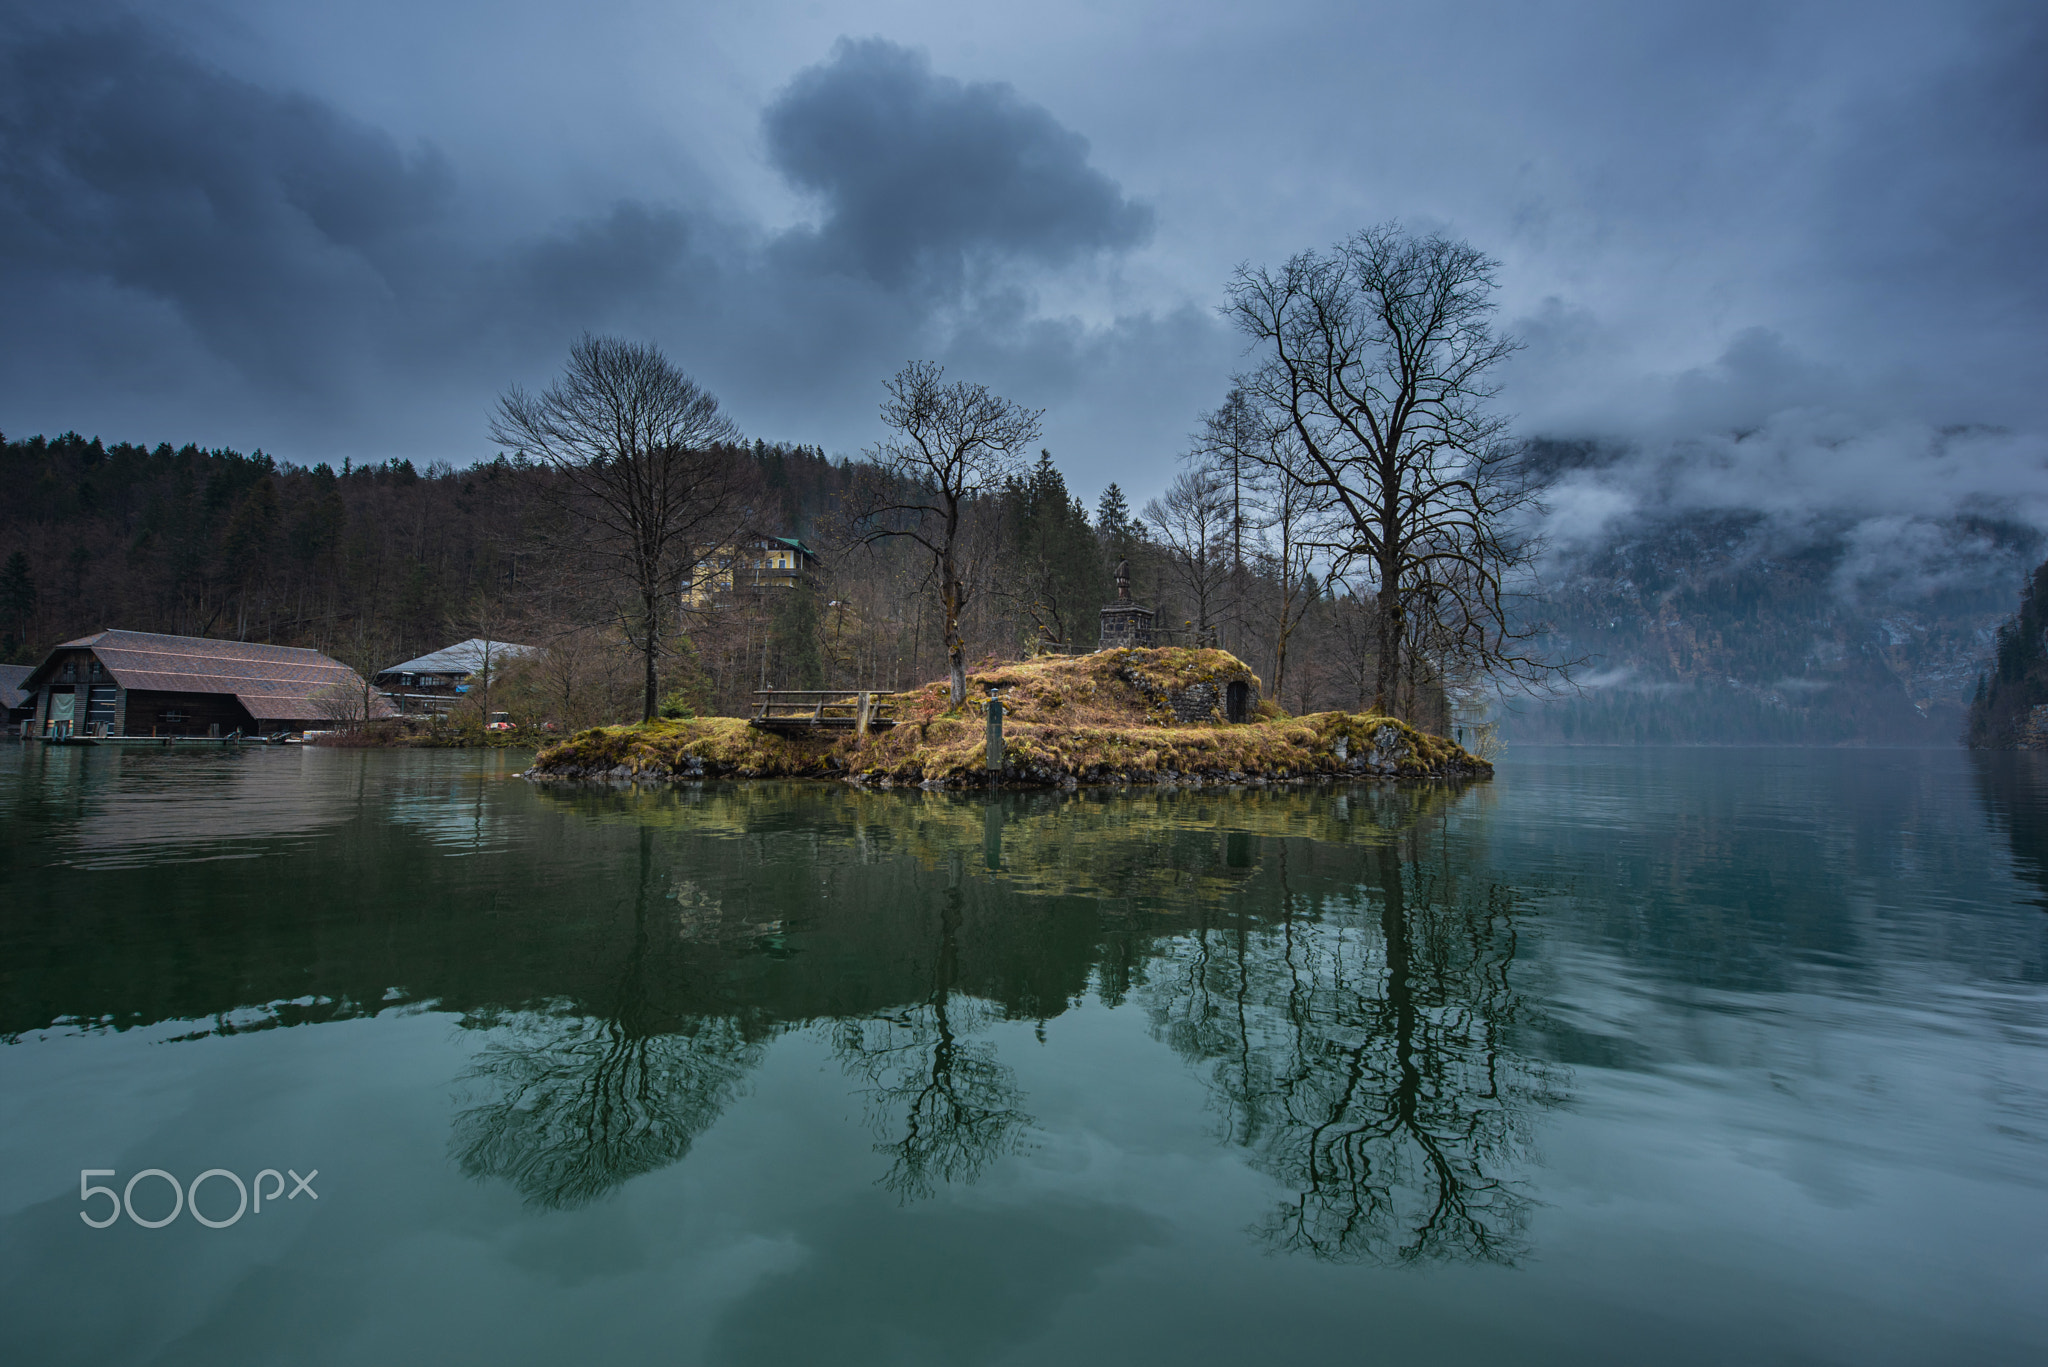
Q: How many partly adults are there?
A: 0